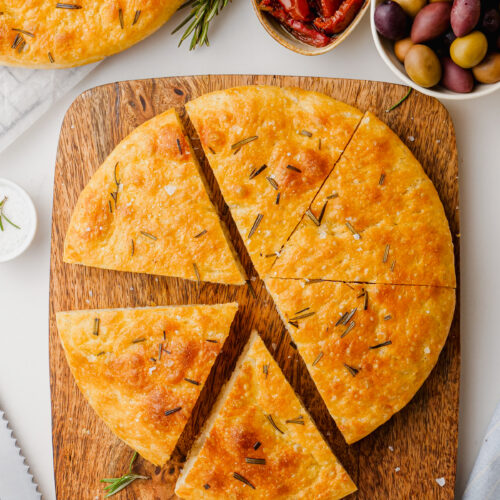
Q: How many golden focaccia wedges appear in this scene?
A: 6